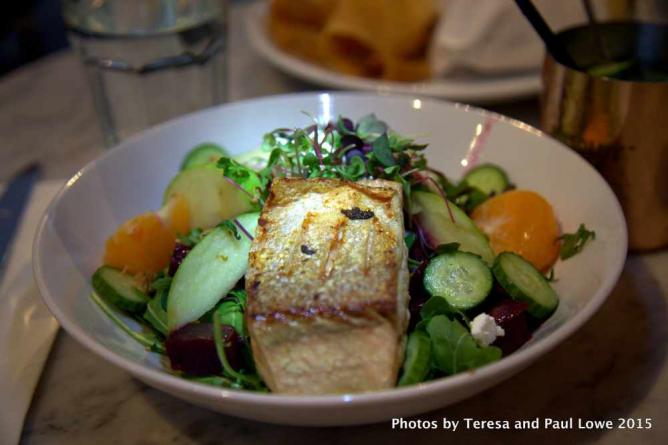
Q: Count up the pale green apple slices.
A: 3